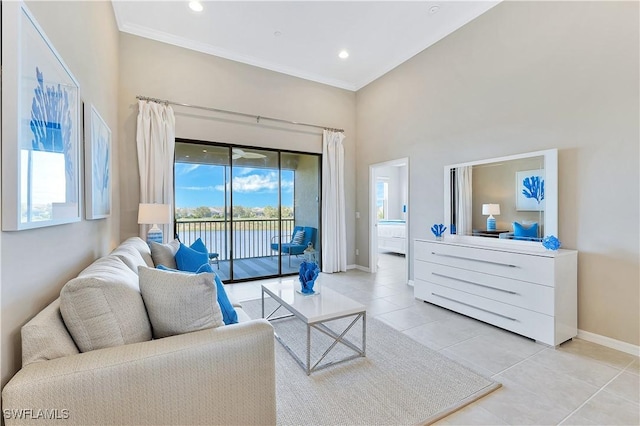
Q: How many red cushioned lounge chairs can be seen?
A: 0